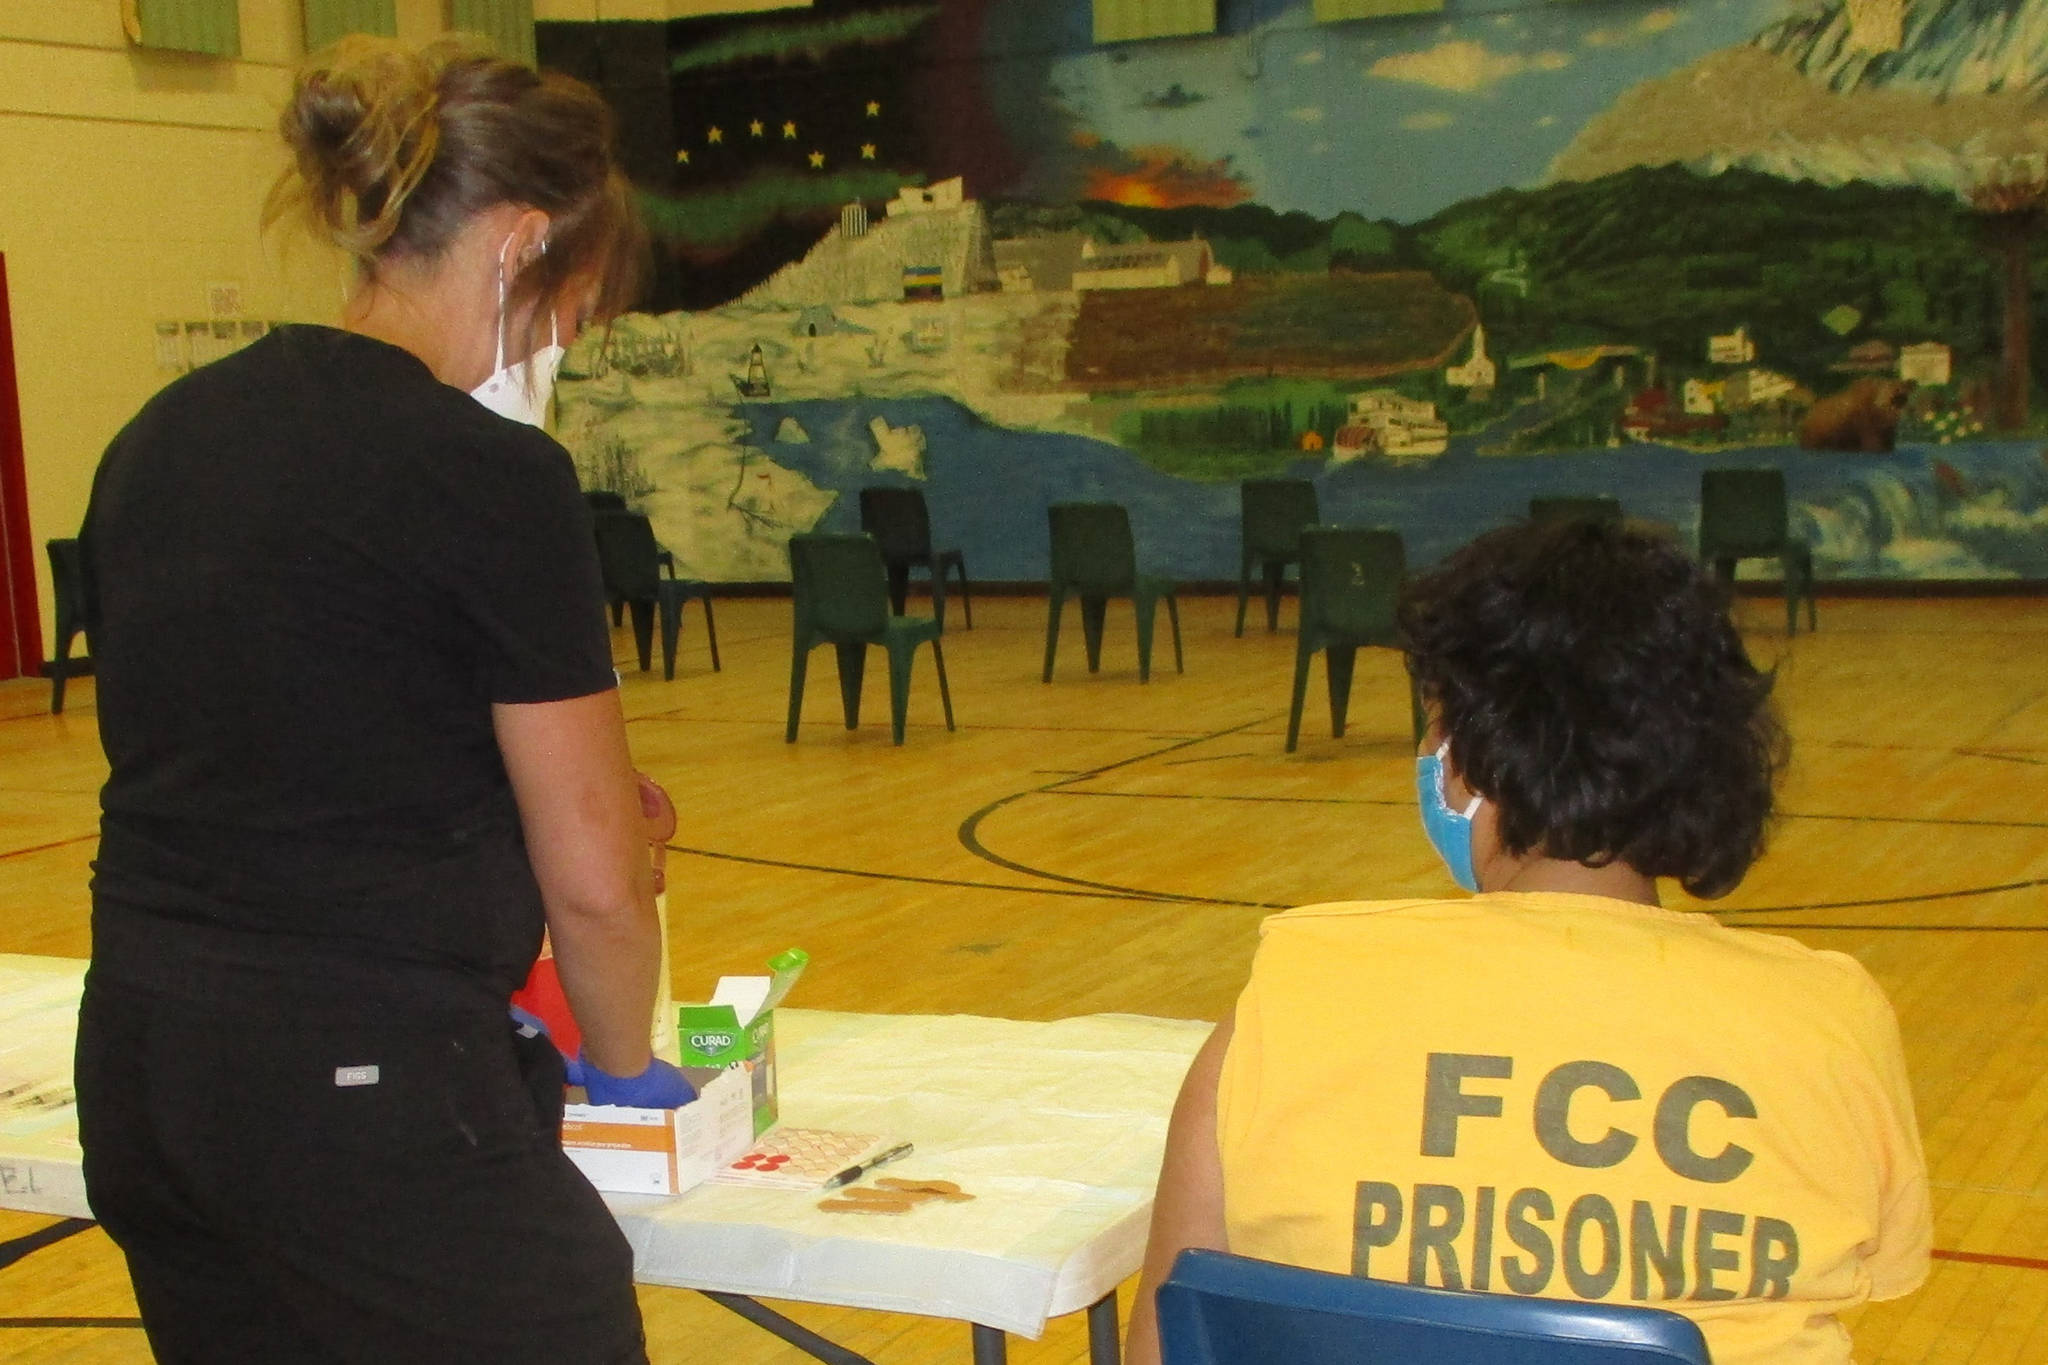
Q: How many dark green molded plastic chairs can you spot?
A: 10